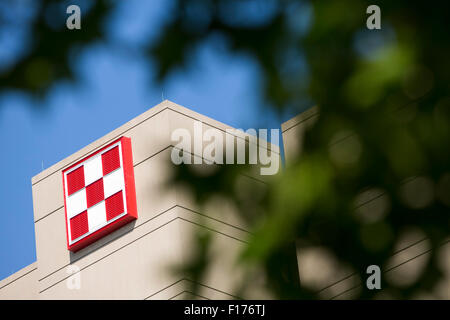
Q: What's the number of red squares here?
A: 5